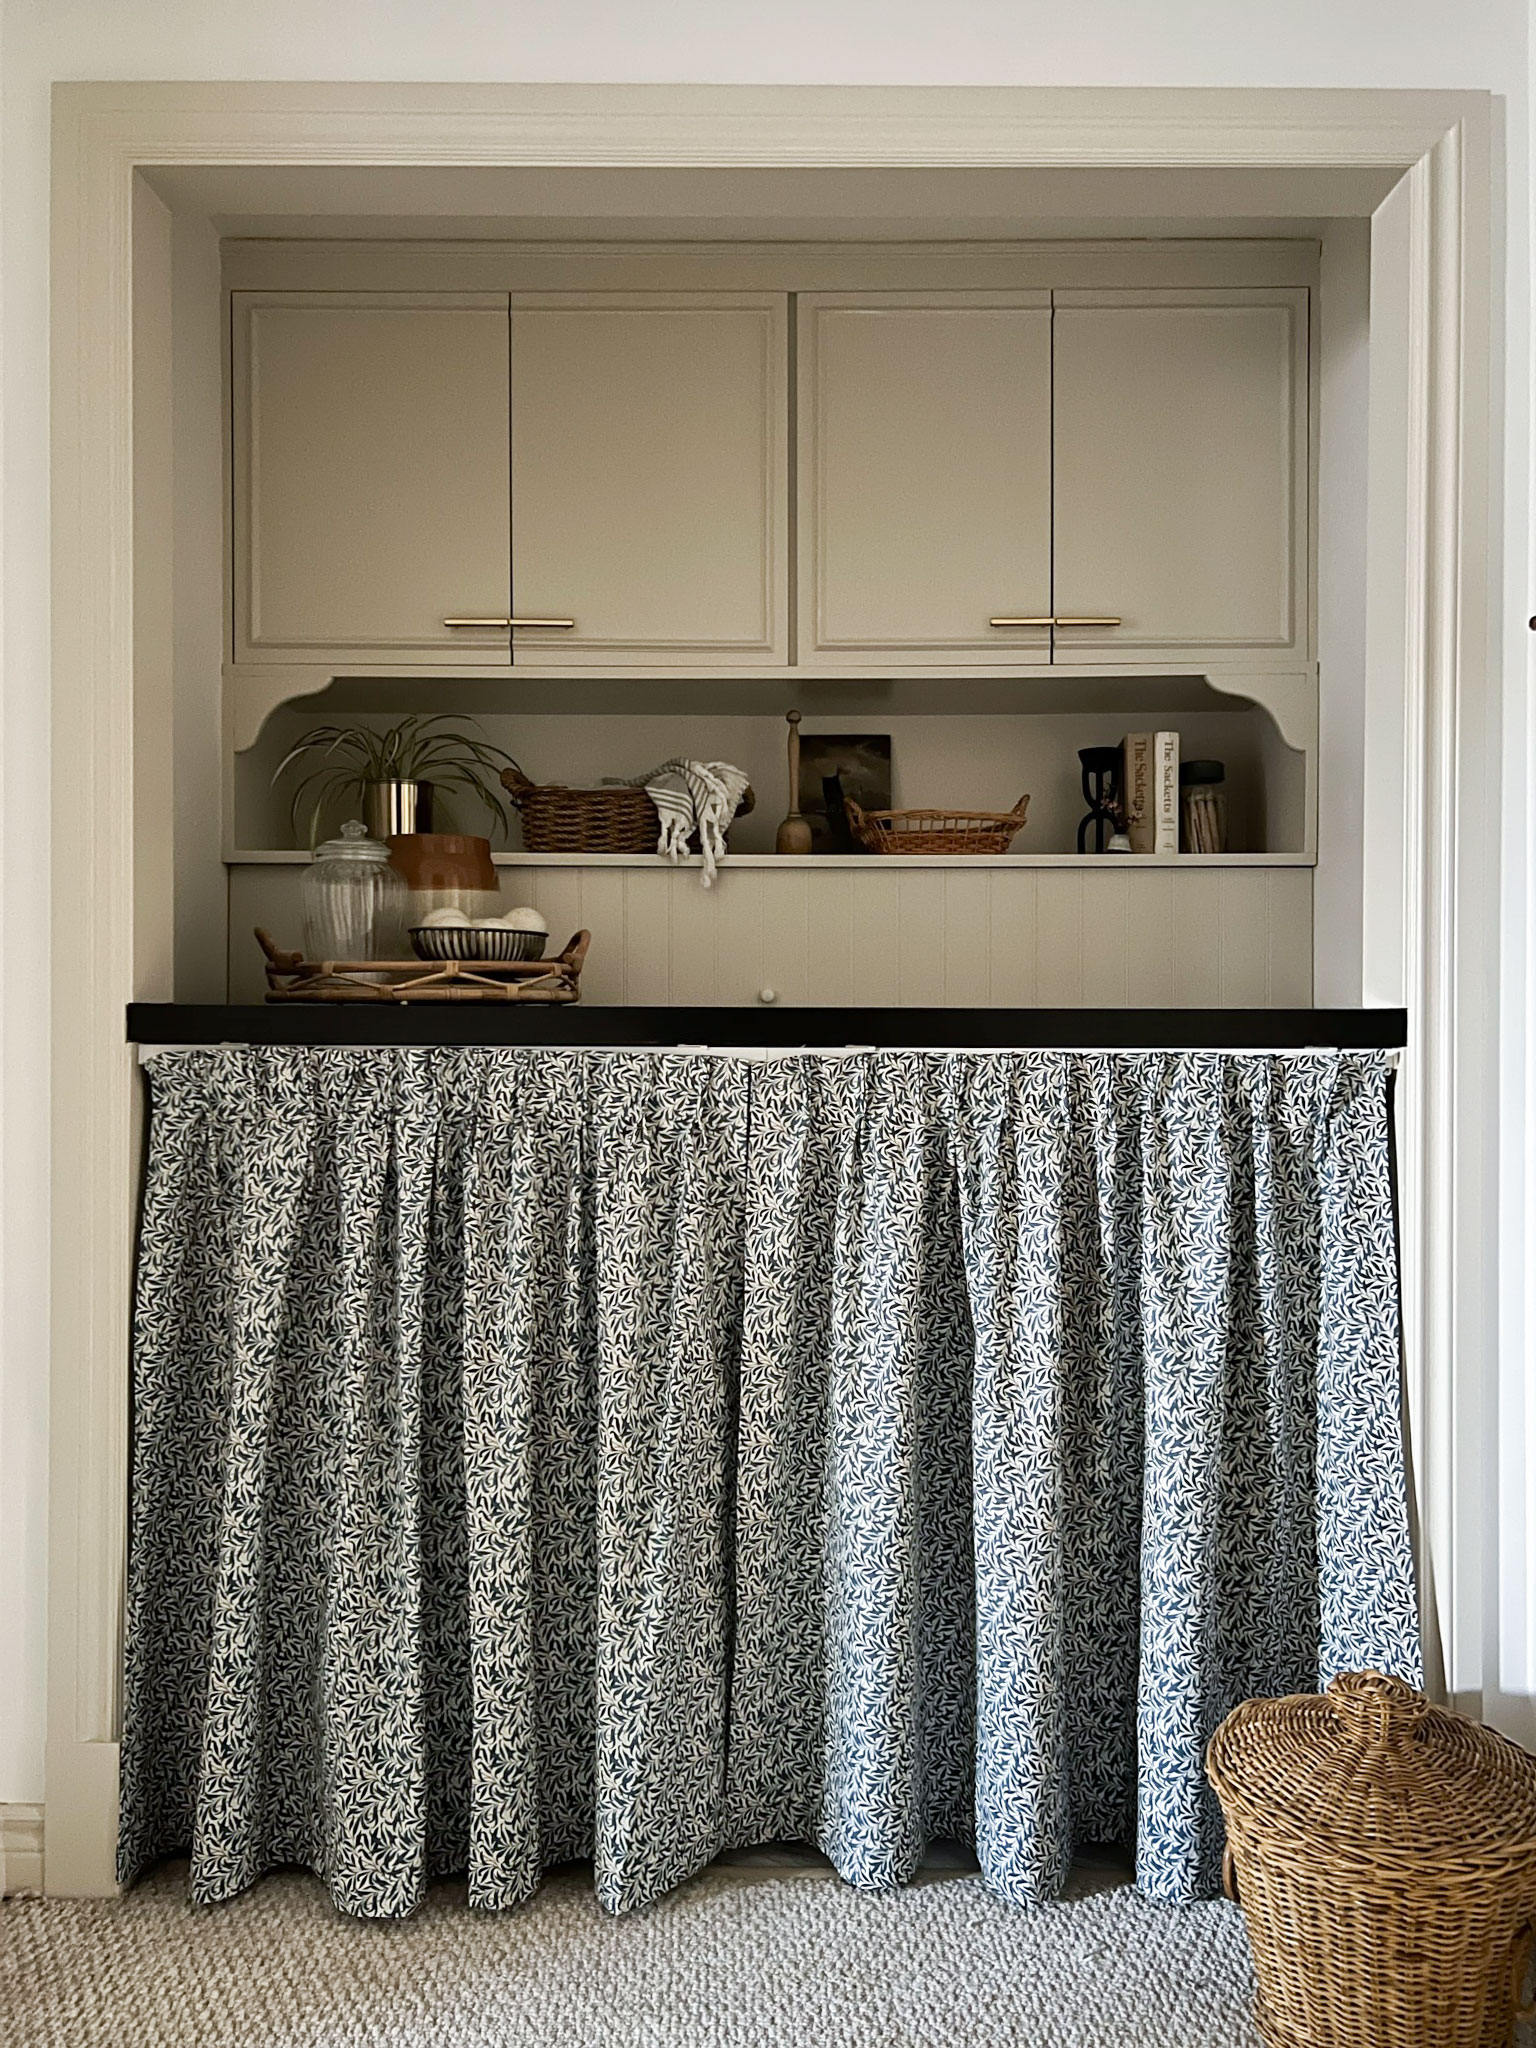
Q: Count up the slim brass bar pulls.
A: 4